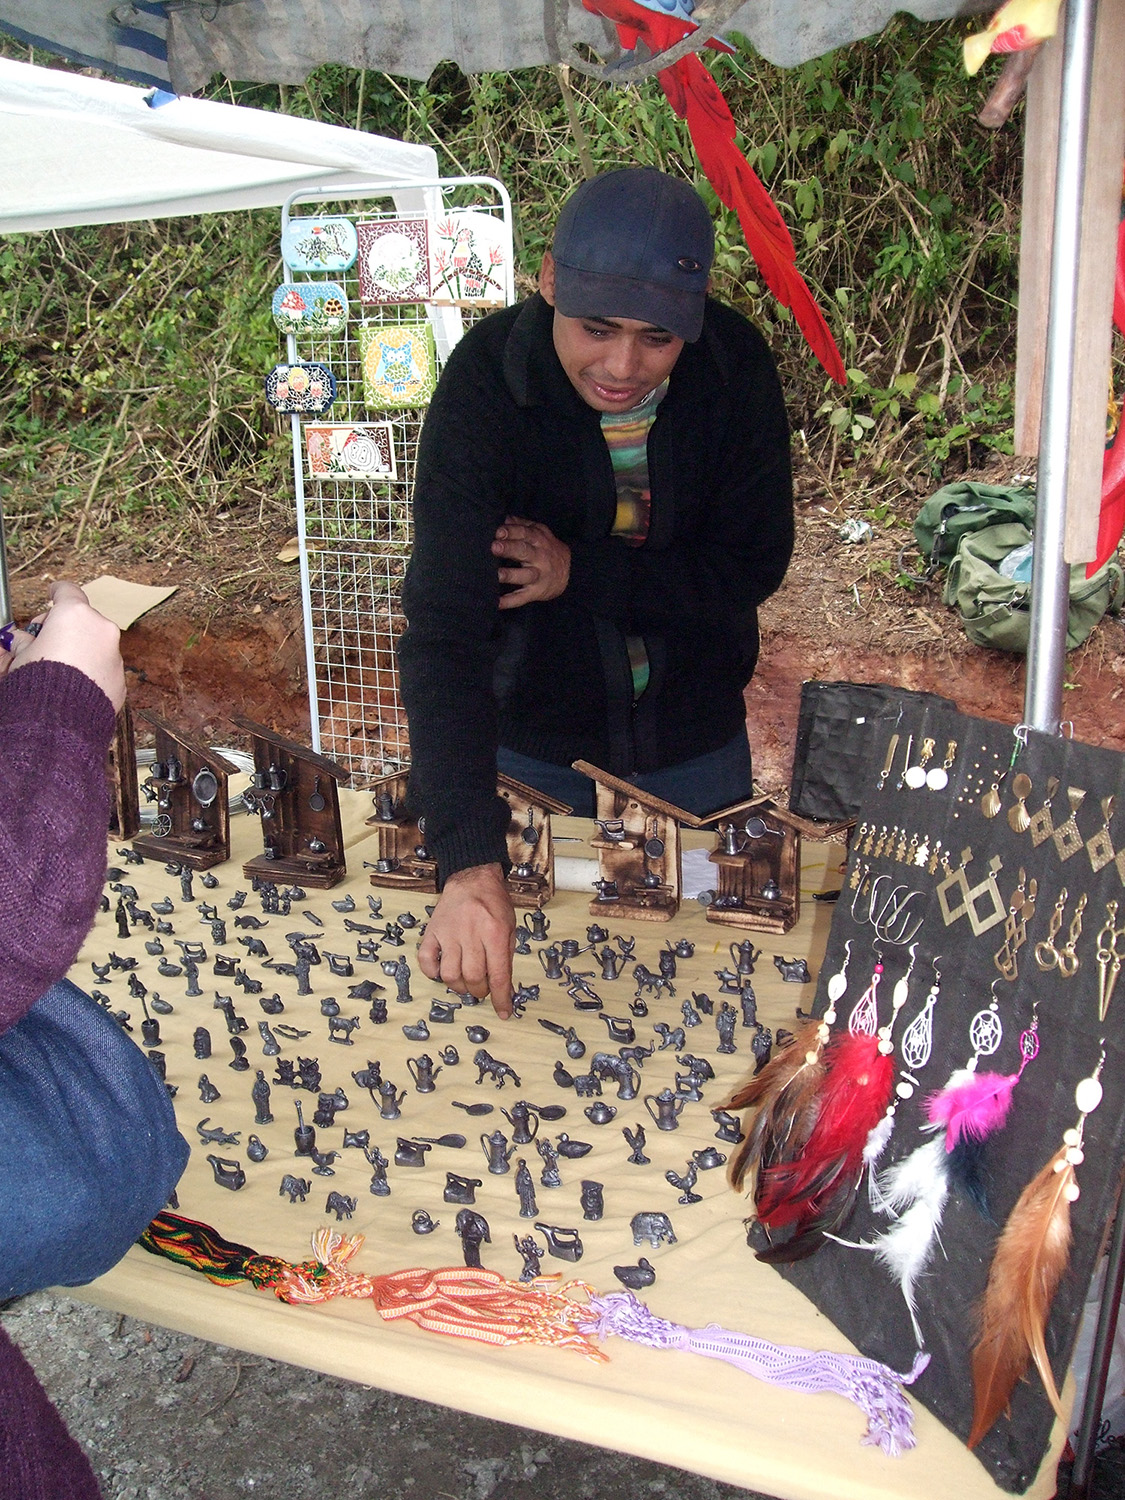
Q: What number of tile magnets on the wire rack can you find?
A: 7